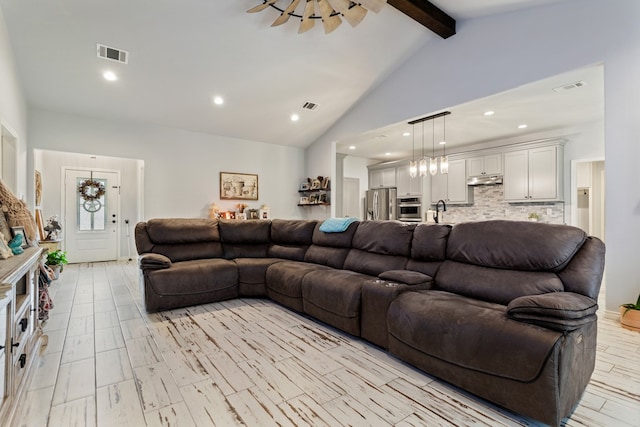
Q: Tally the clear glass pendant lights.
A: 4